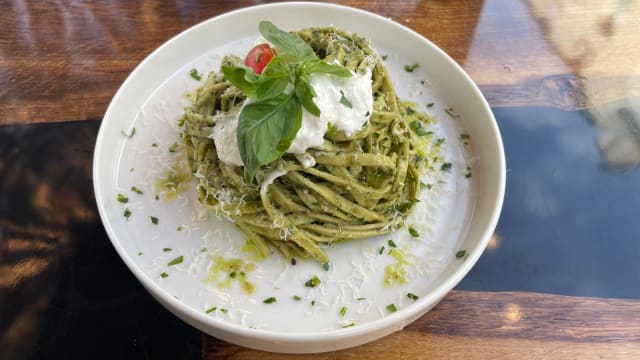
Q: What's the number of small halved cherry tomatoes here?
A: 1